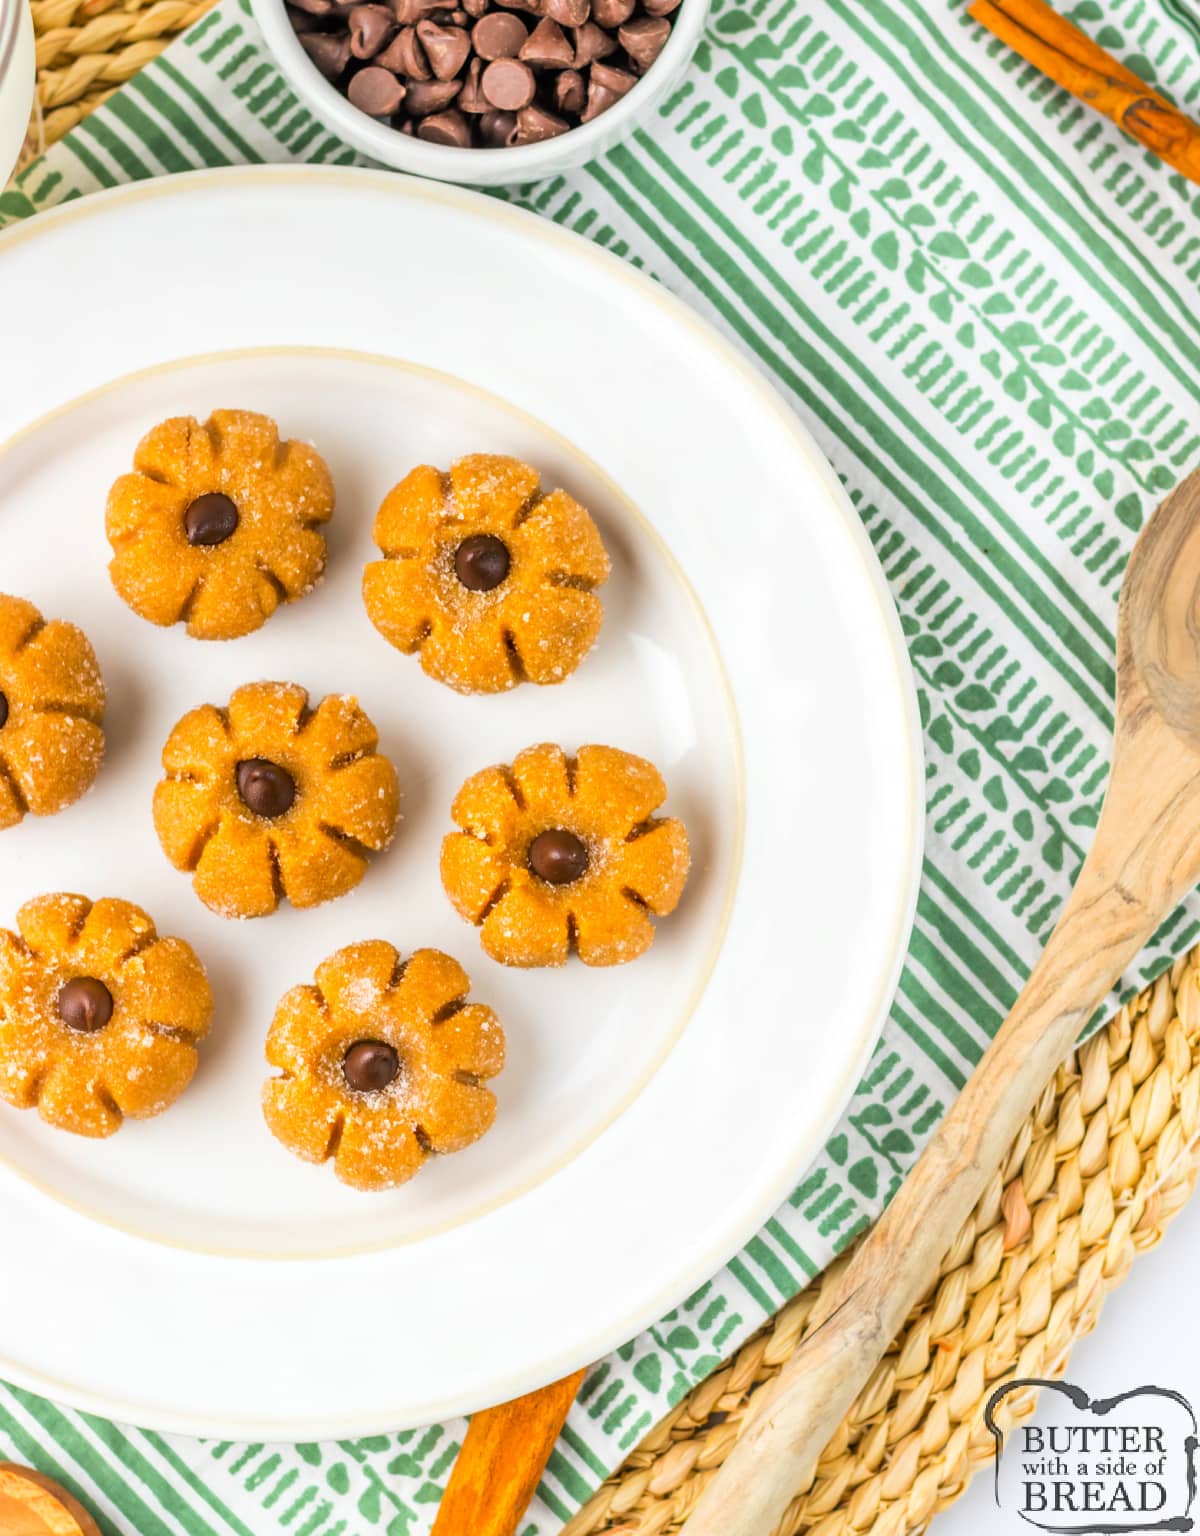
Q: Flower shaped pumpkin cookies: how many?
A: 7